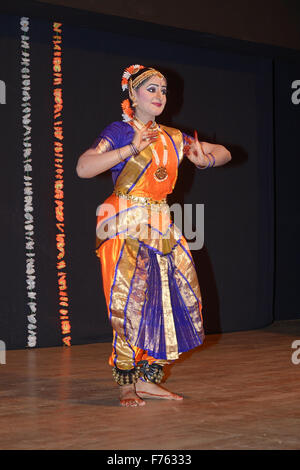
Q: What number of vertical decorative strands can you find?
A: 2